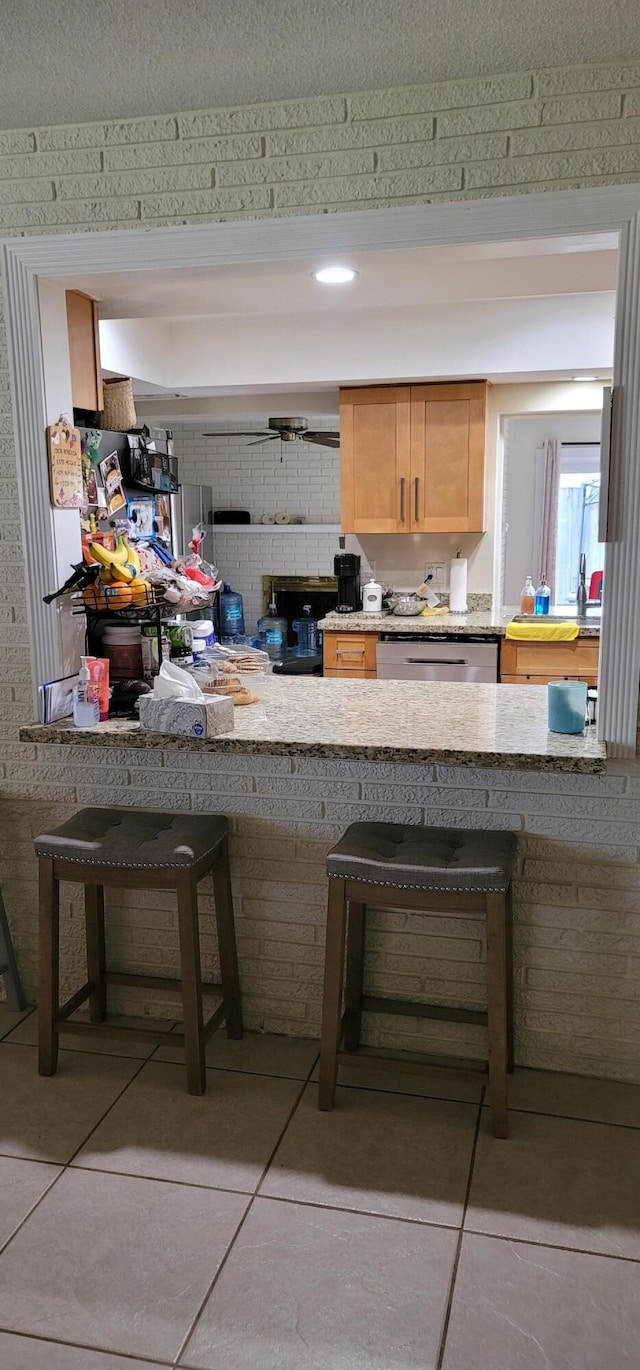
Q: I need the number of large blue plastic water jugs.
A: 3